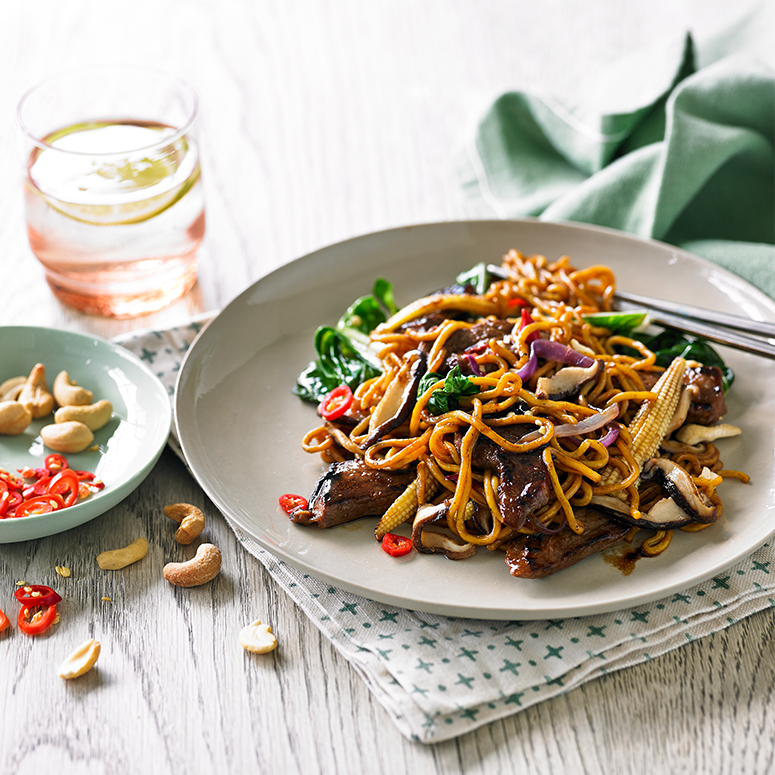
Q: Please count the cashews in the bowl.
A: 6